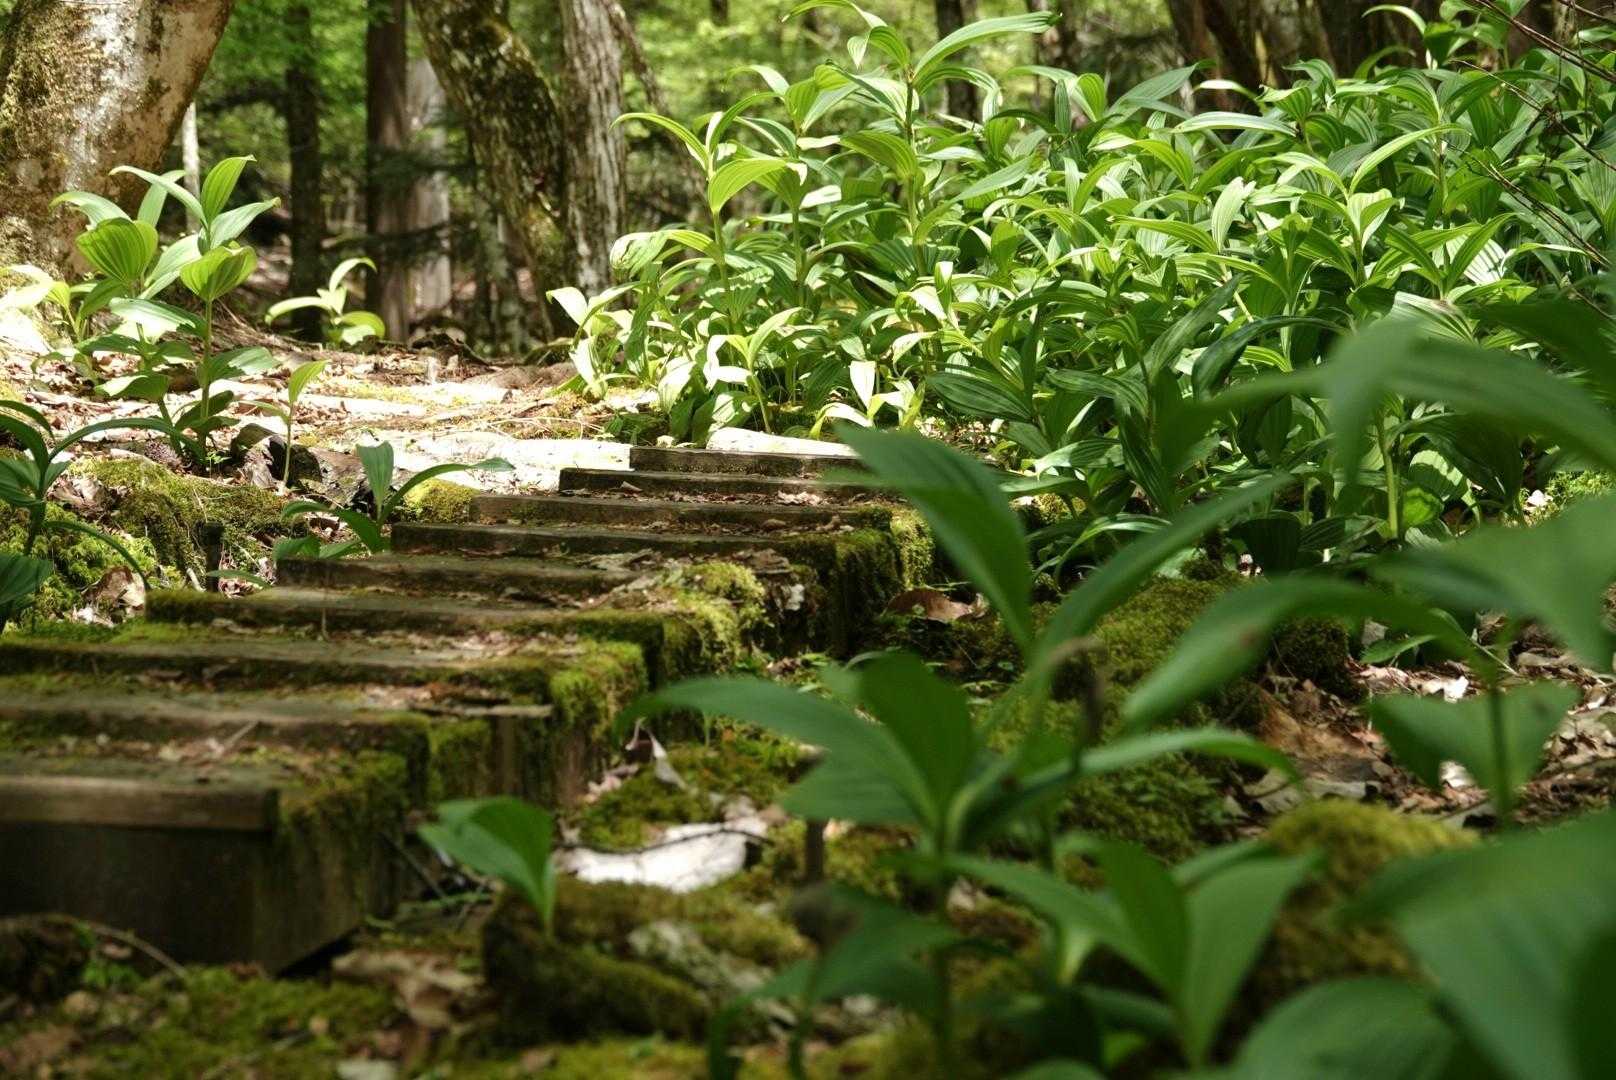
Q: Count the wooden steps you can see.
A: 9